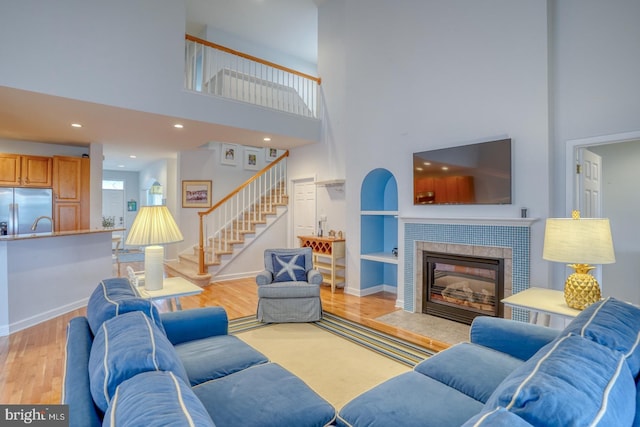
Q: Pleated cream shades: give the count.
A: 1